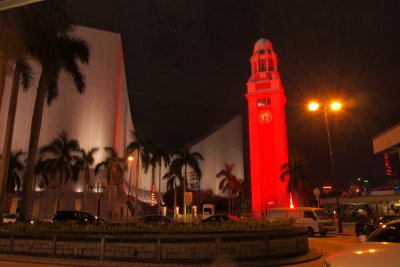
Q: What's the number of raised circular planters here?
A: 1